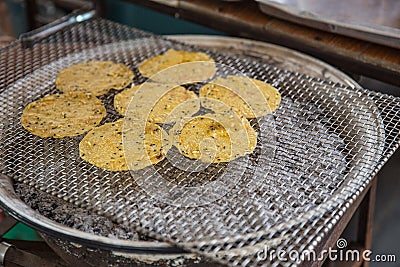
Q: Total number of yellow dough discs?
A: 7